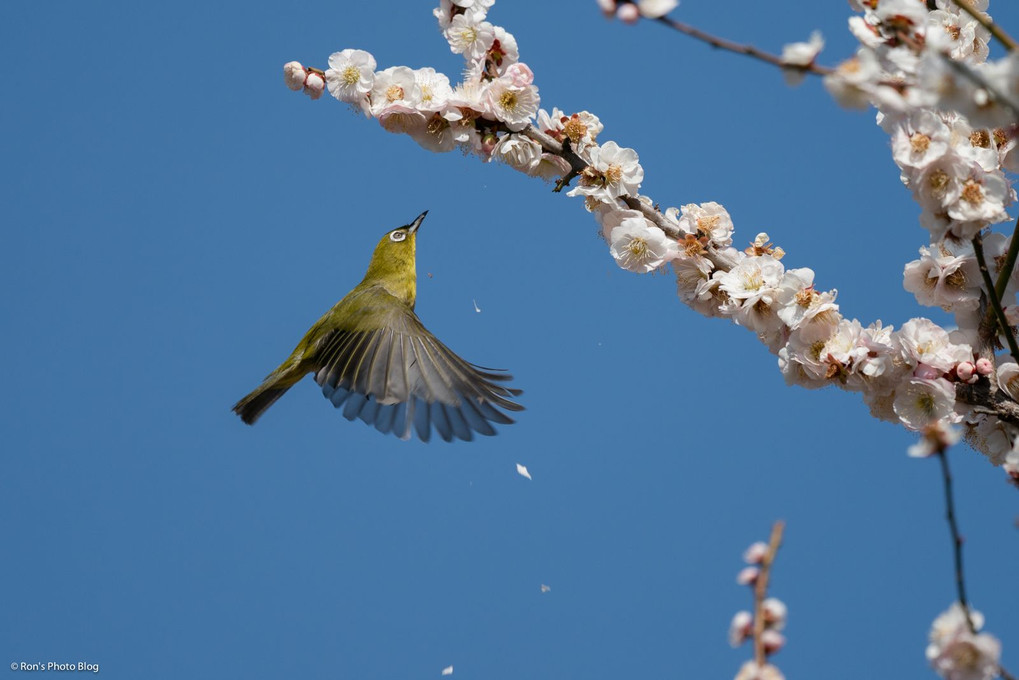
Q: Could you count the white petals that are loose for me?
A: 4